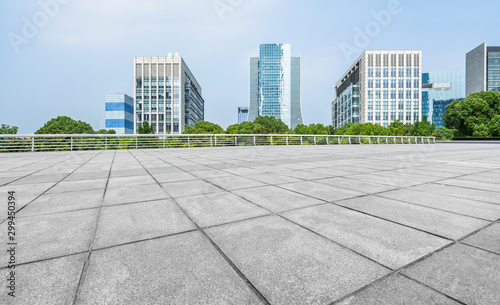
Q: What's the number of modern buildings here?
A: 7